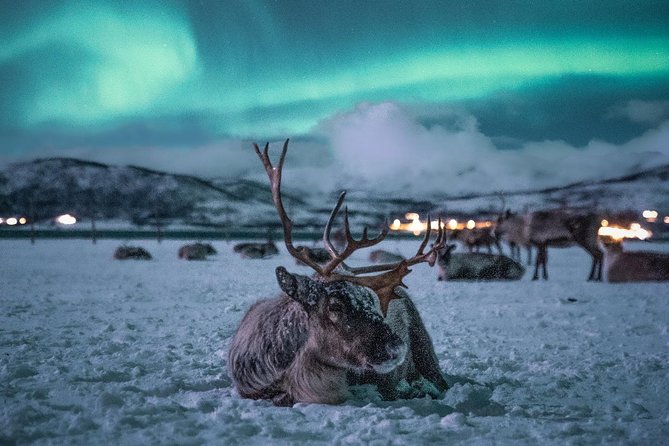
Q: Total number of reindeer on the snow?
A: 11